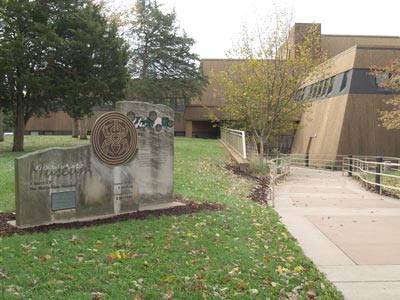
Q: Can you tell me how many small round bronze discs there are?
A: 4